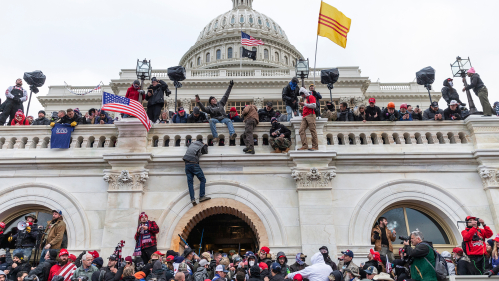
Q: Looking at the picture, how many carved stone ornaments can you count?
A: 3